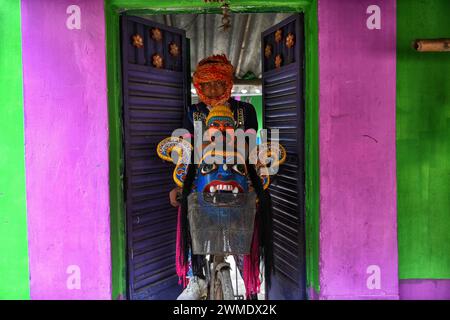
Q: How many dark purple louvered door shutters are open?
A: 2